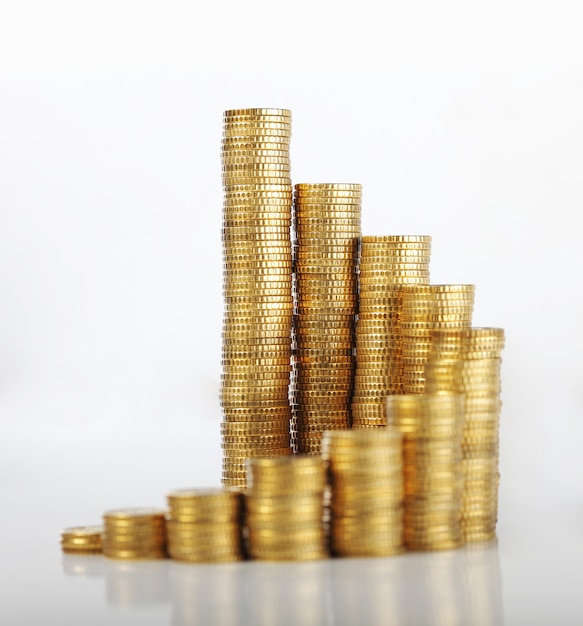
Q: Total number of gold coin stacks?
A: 11